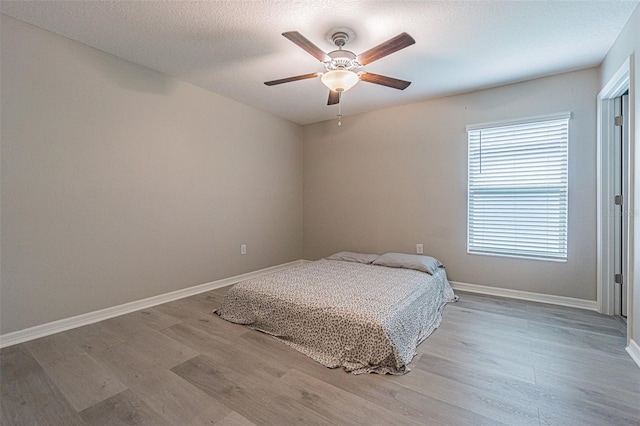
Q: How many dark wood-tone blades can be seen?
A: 5